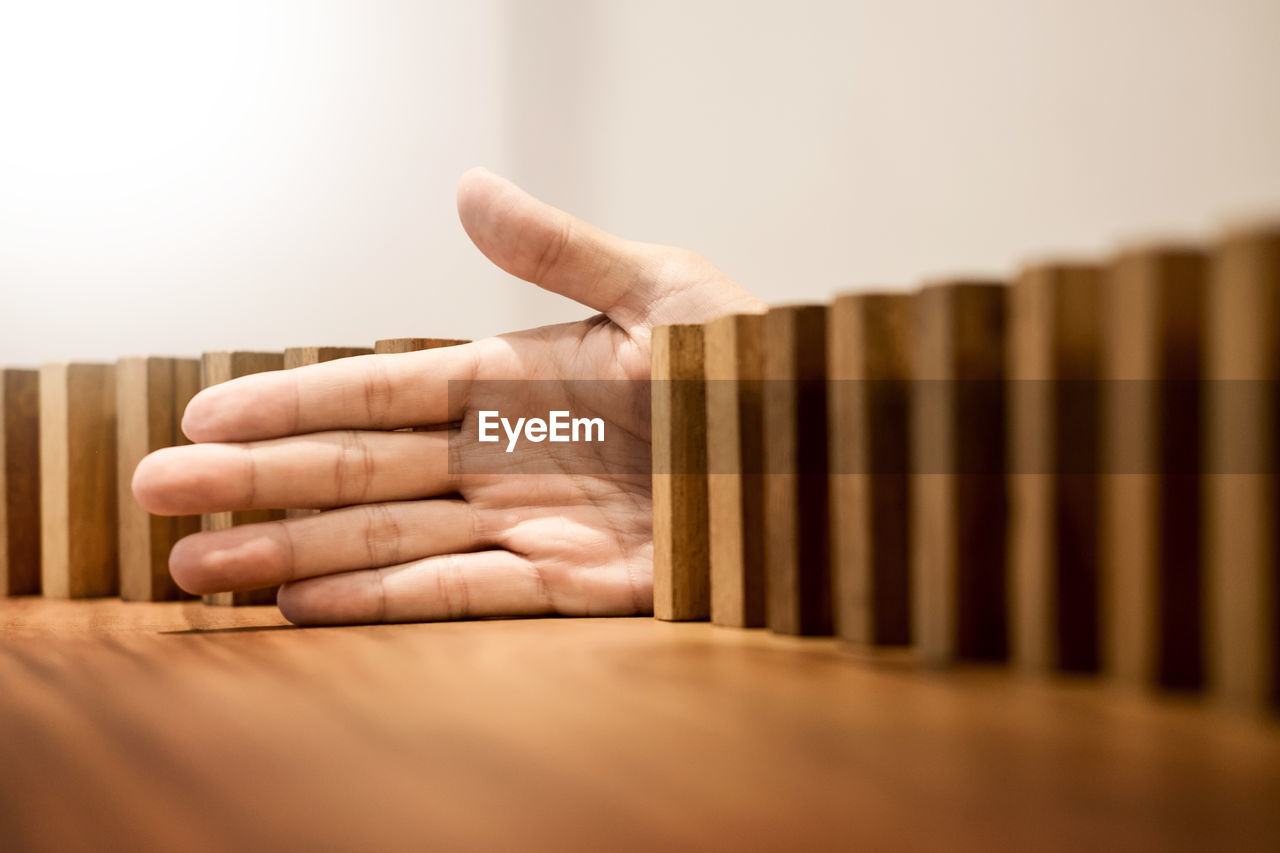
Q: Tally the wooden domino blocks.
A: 14